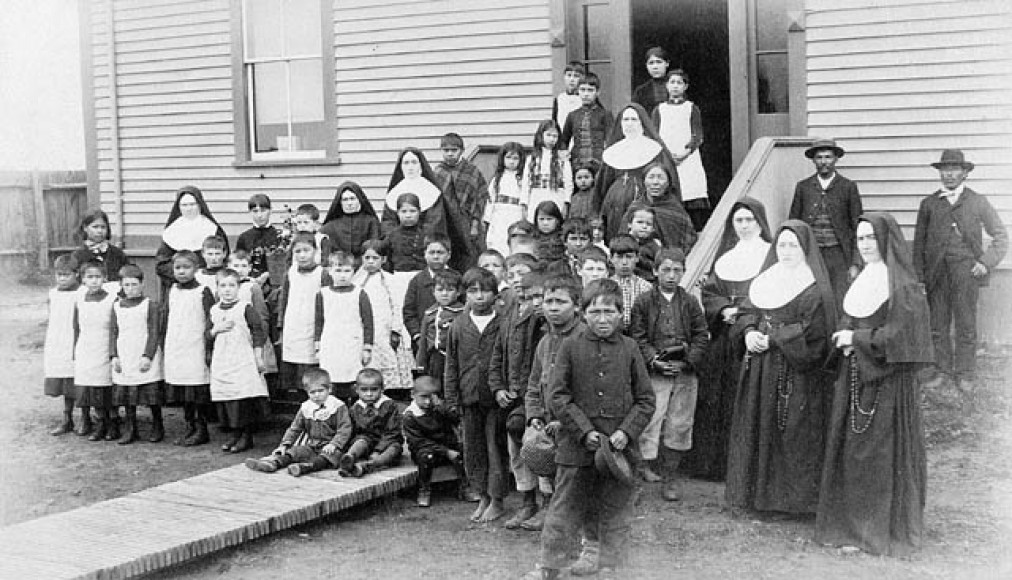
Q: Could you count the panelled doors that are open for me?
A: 1